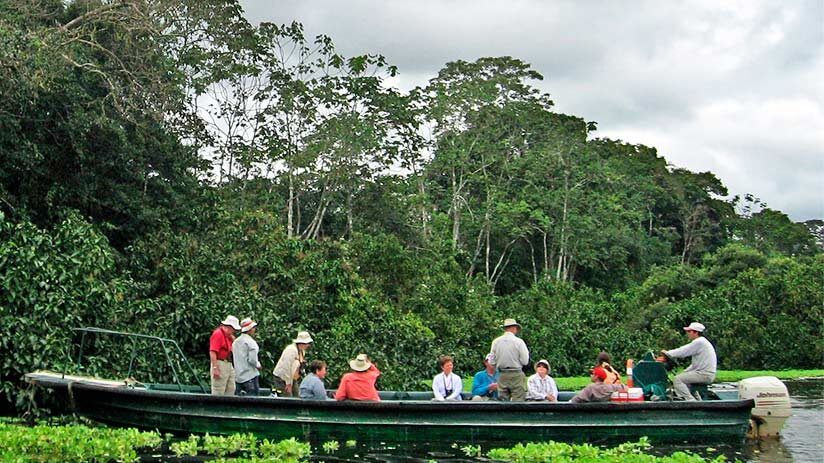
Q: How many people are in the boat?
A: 12